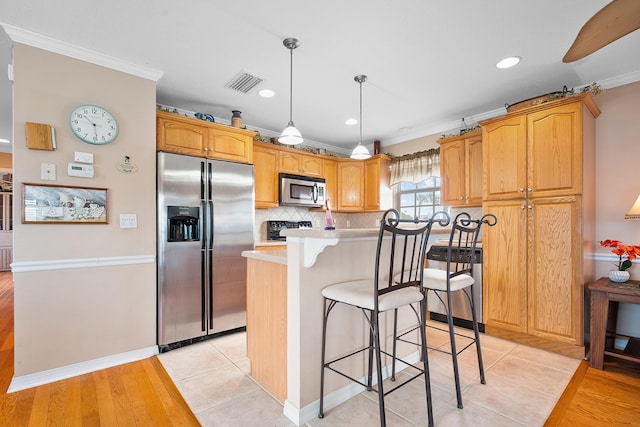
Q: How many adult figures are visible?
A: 0